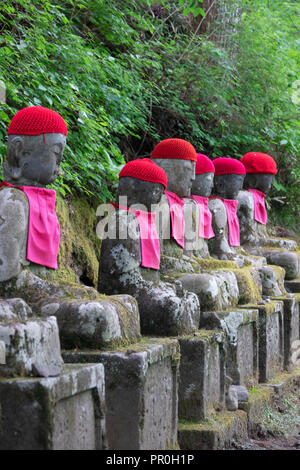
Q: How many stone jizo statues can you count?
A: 6